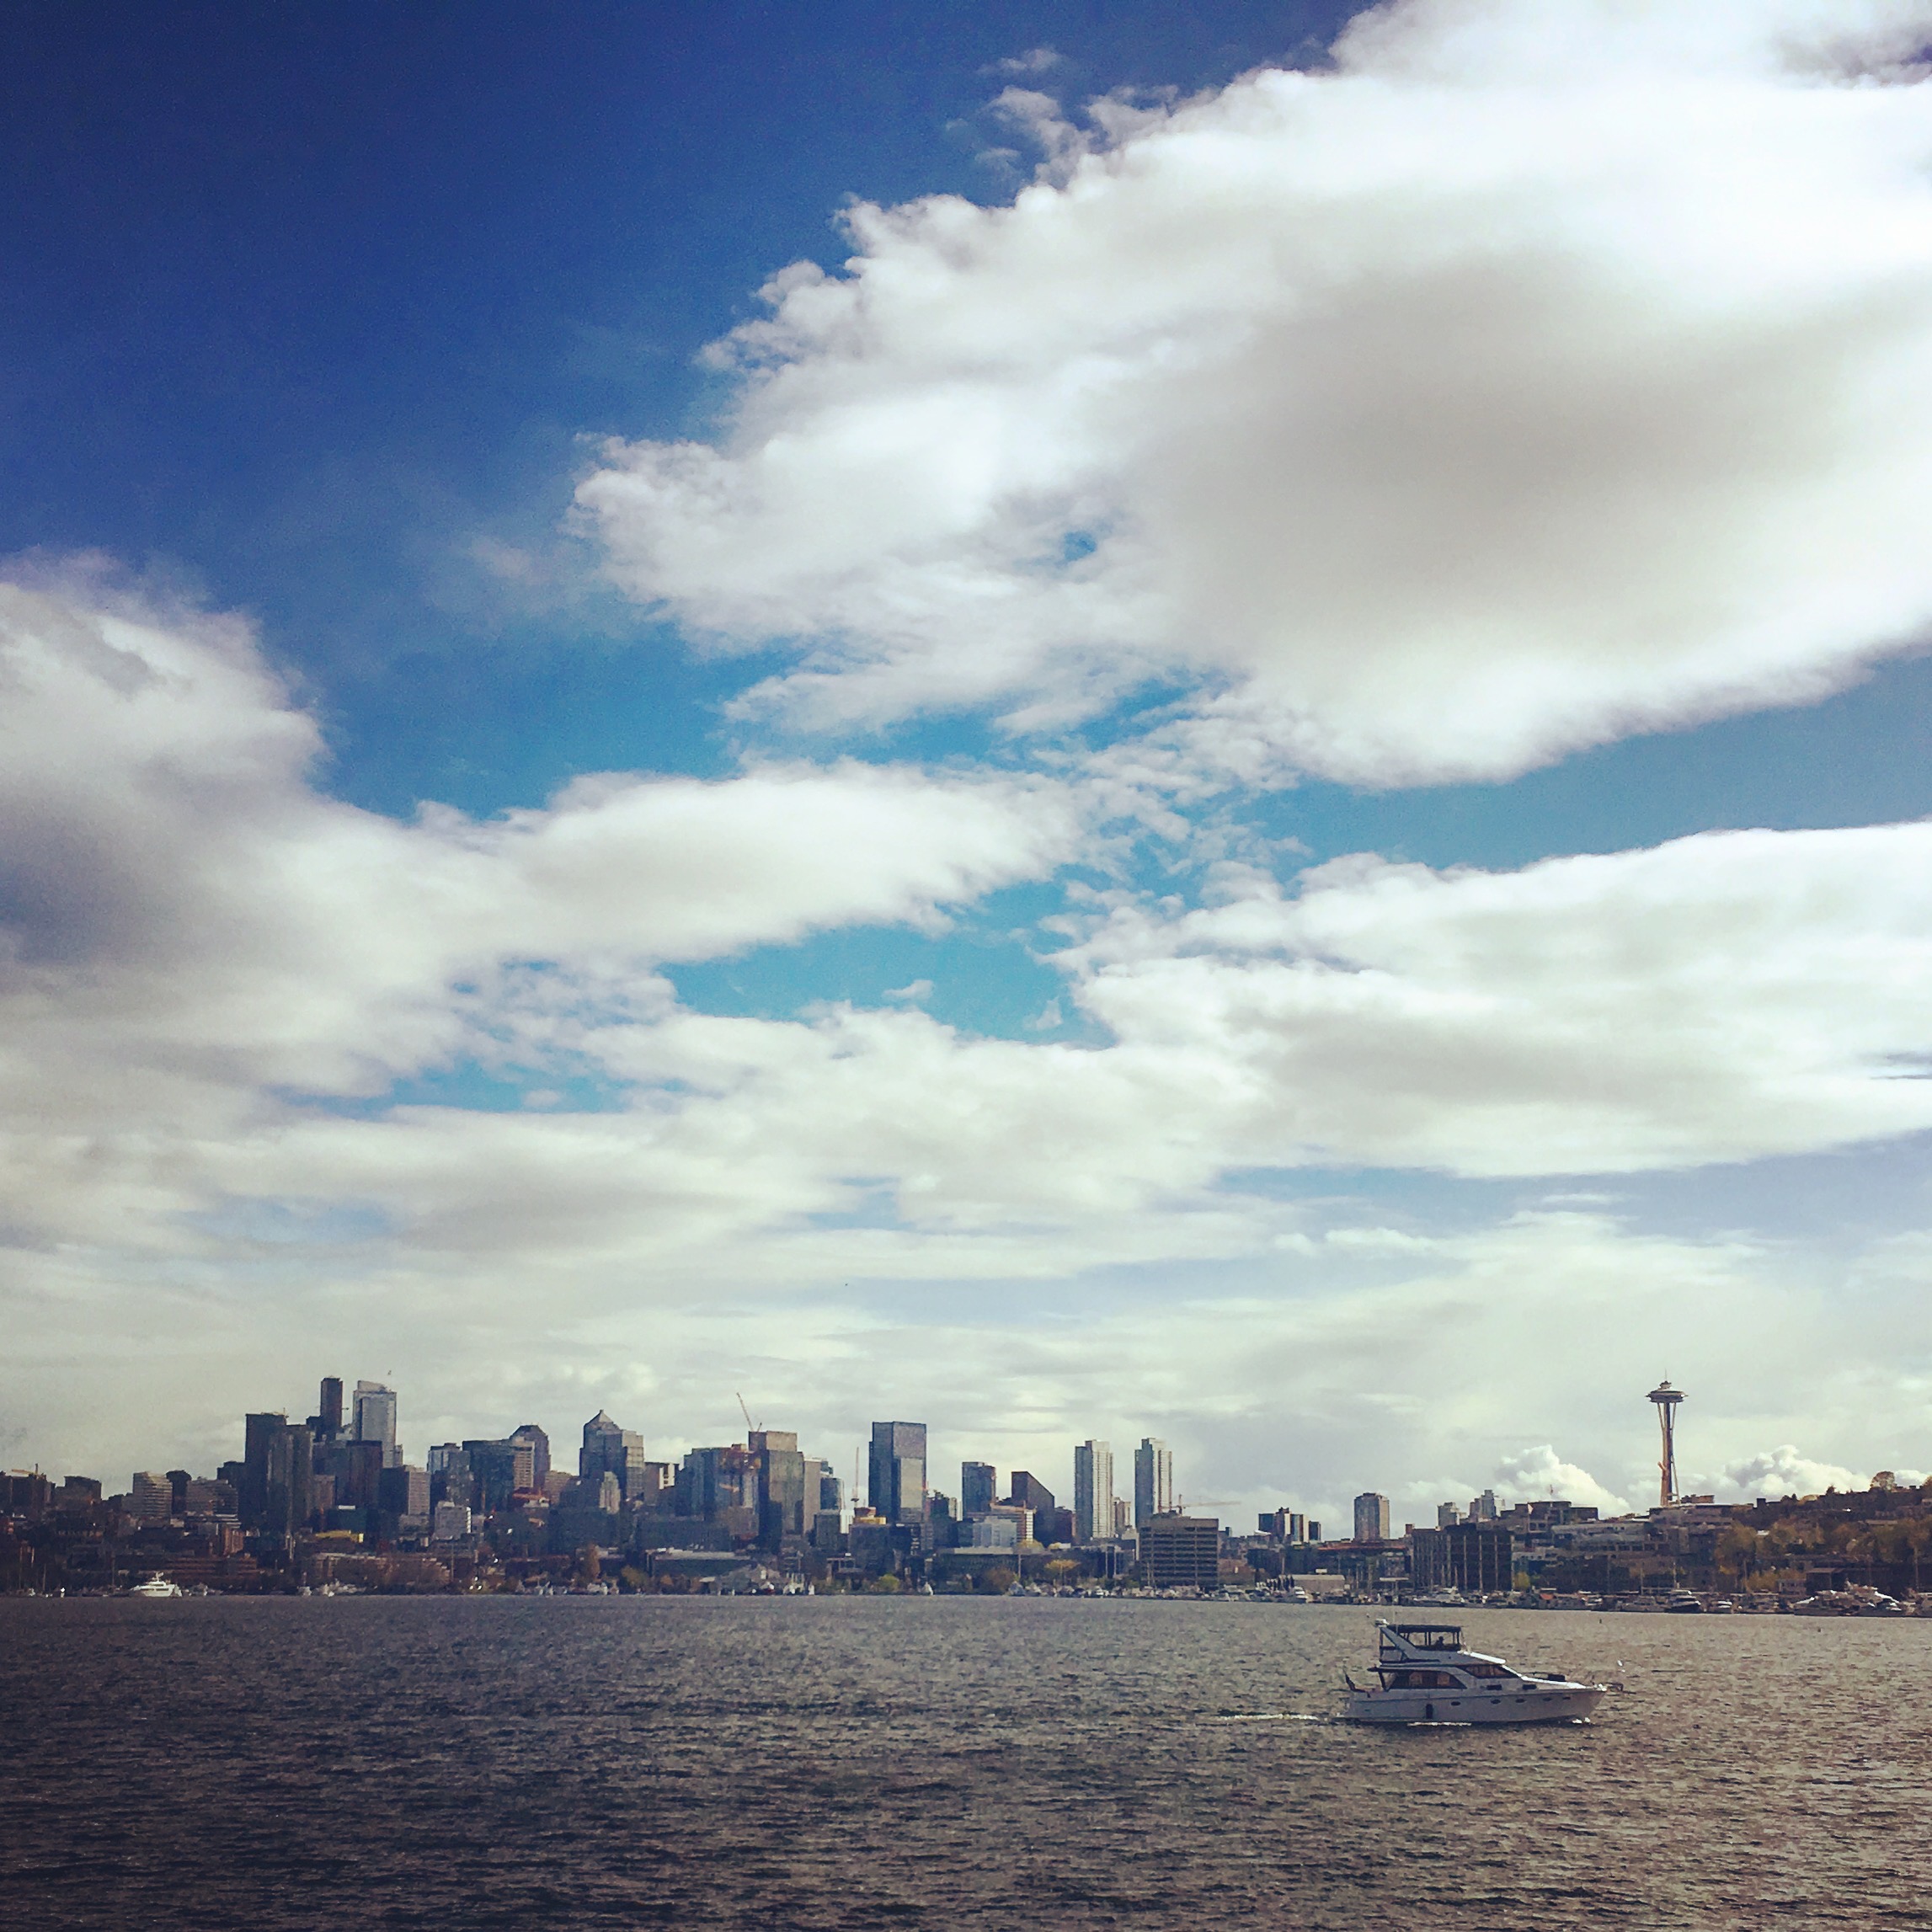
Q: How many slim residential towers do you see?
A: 2